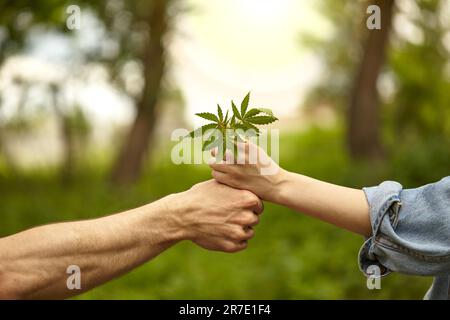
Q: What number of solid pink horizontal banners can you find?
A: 0